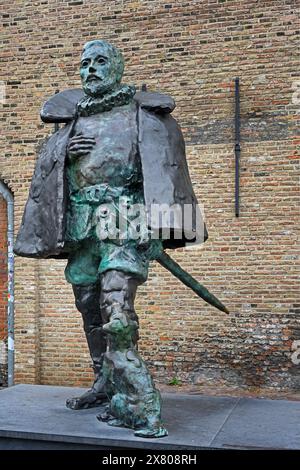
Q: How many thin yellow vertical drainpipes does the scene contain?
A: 0